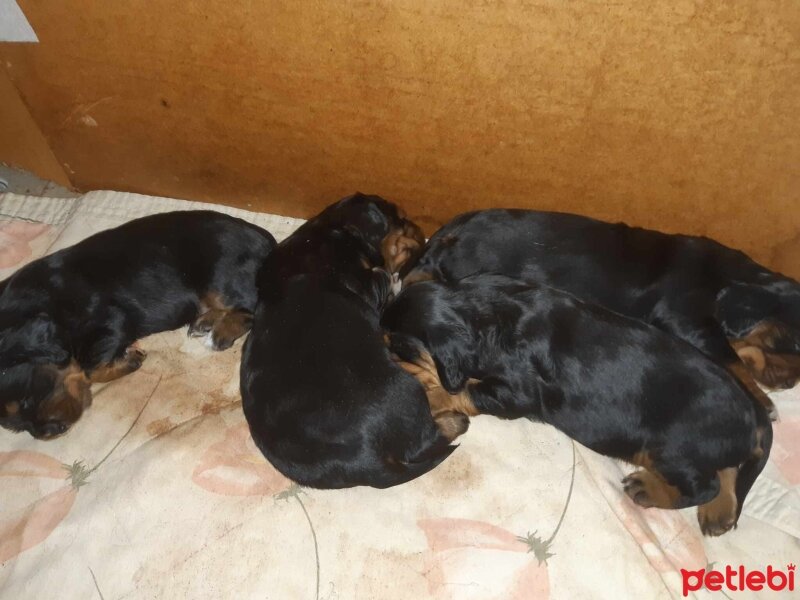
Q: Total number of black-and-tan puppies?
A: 4